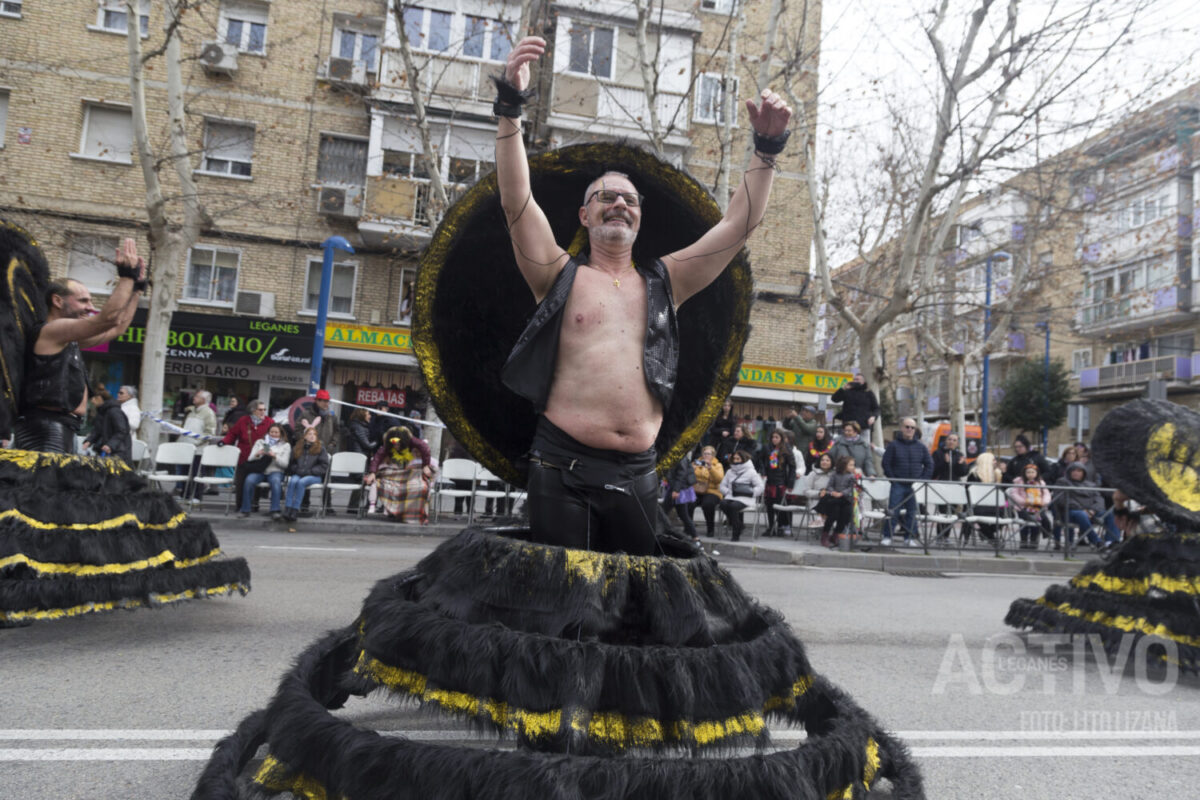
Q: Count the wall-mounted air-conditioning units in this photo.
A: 4